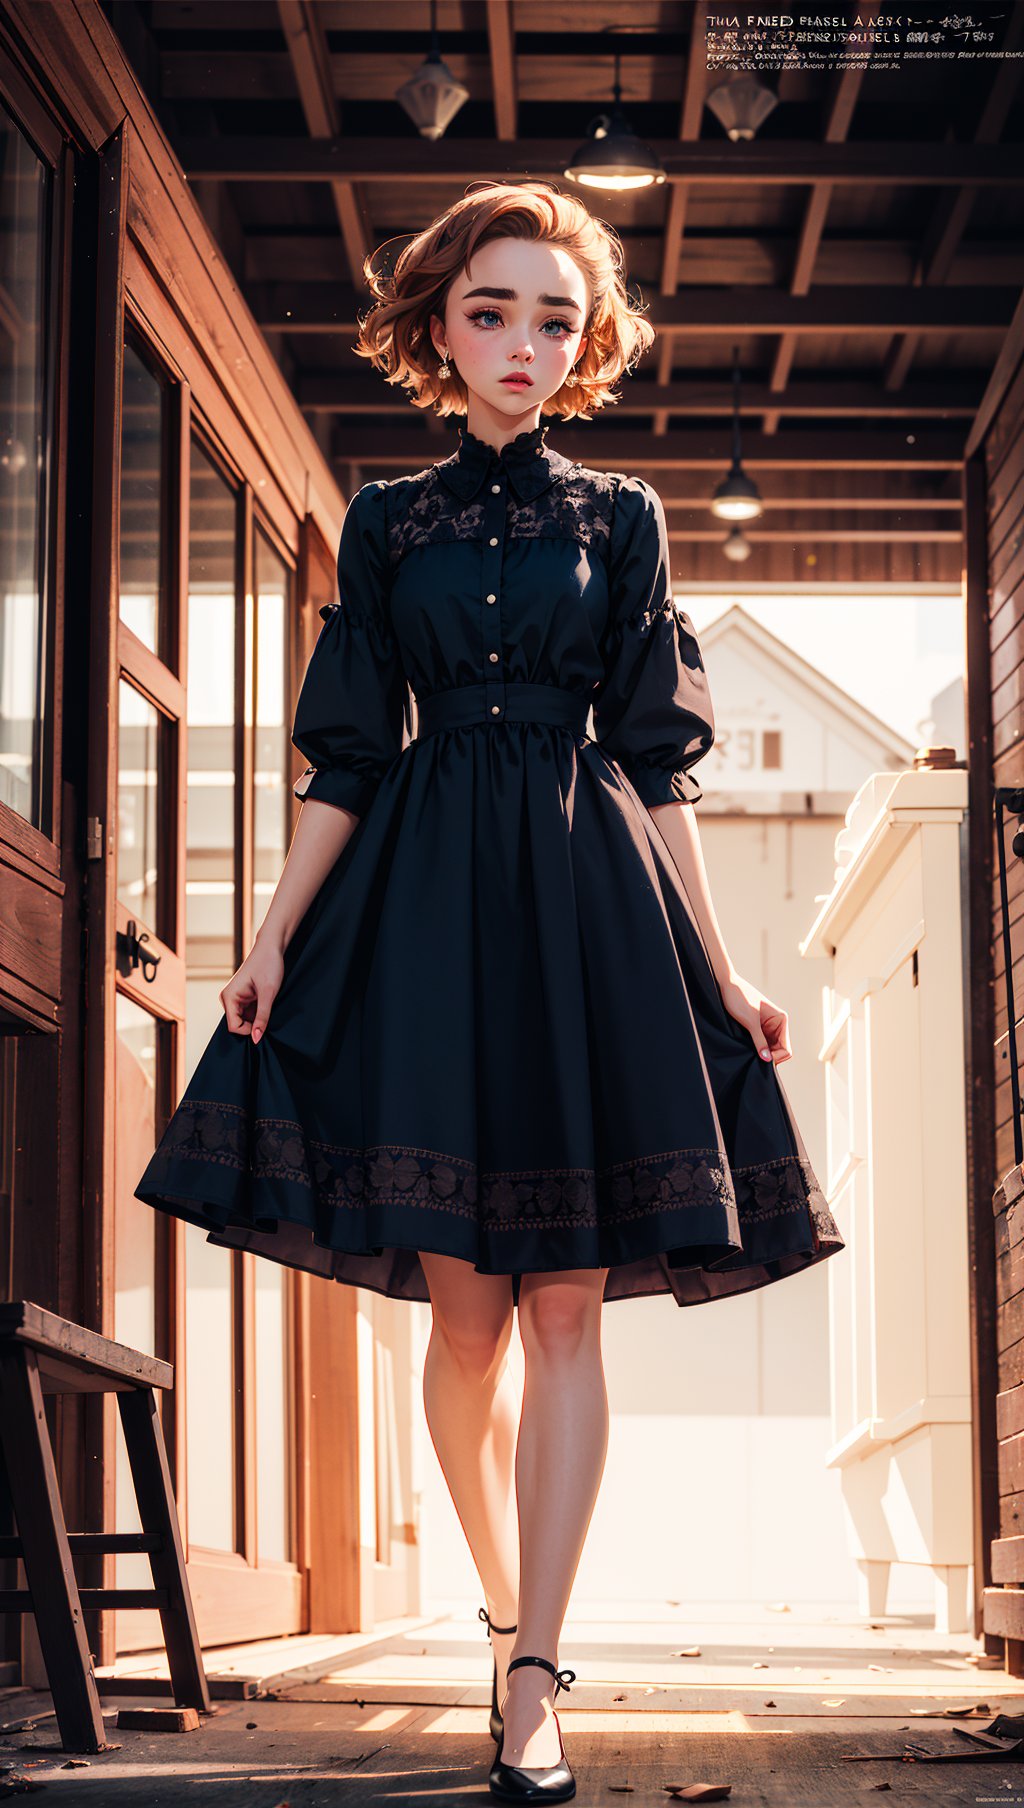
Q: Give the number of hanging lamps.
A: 5